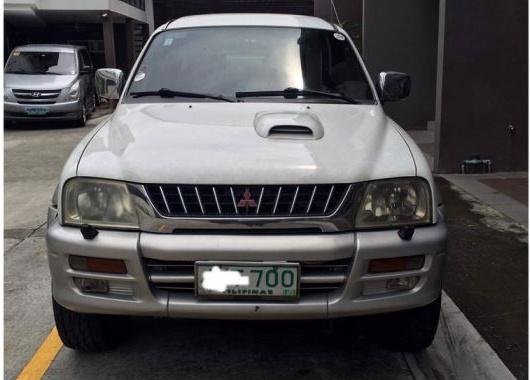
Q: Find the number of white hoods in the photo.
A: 1